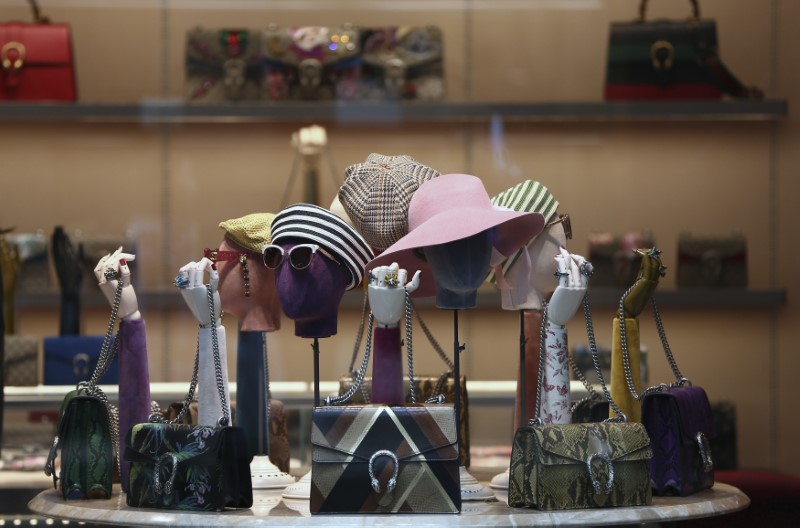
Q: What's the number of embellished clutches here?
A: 3